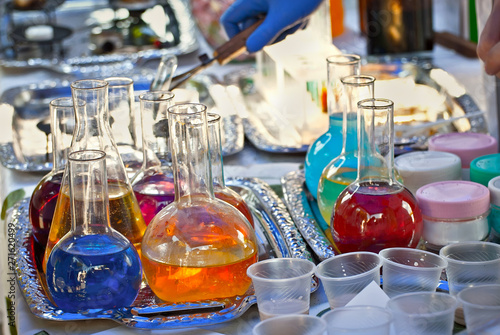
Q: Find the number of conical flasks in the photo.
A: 1